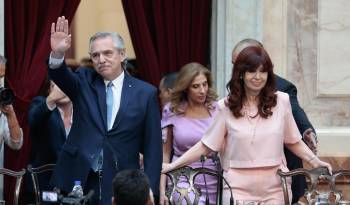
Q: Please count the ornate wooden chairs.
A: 4